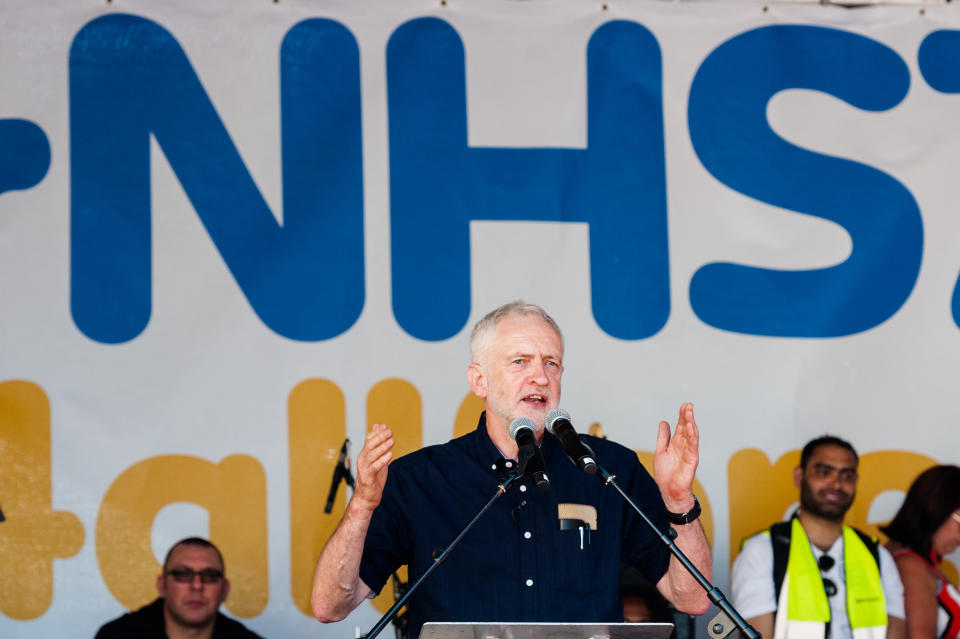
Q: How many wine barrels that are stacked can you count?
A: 0